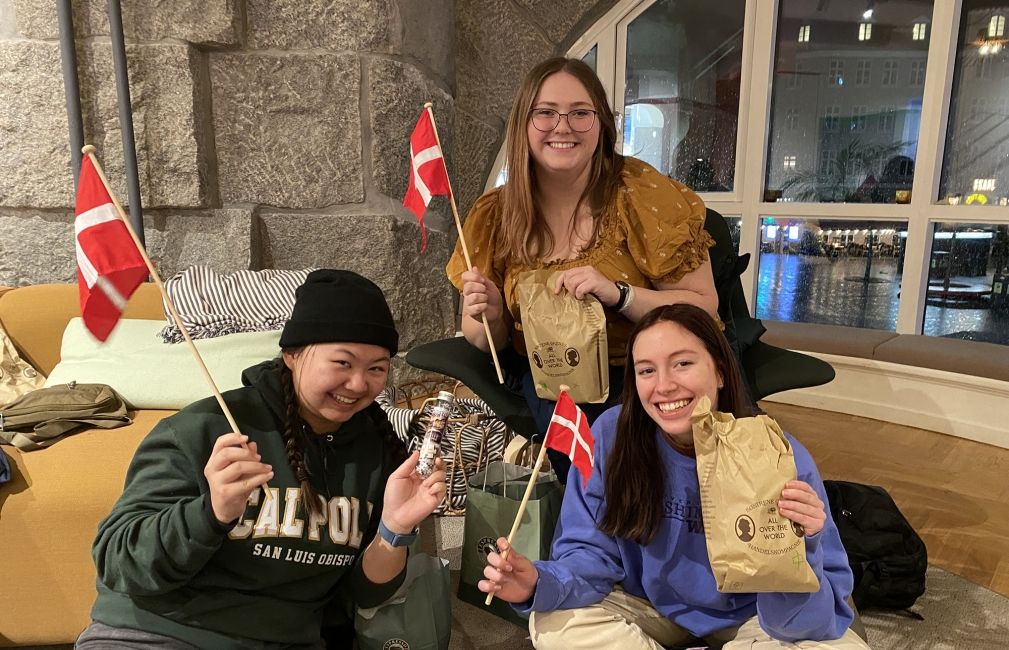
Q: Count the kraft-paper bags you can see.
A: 2